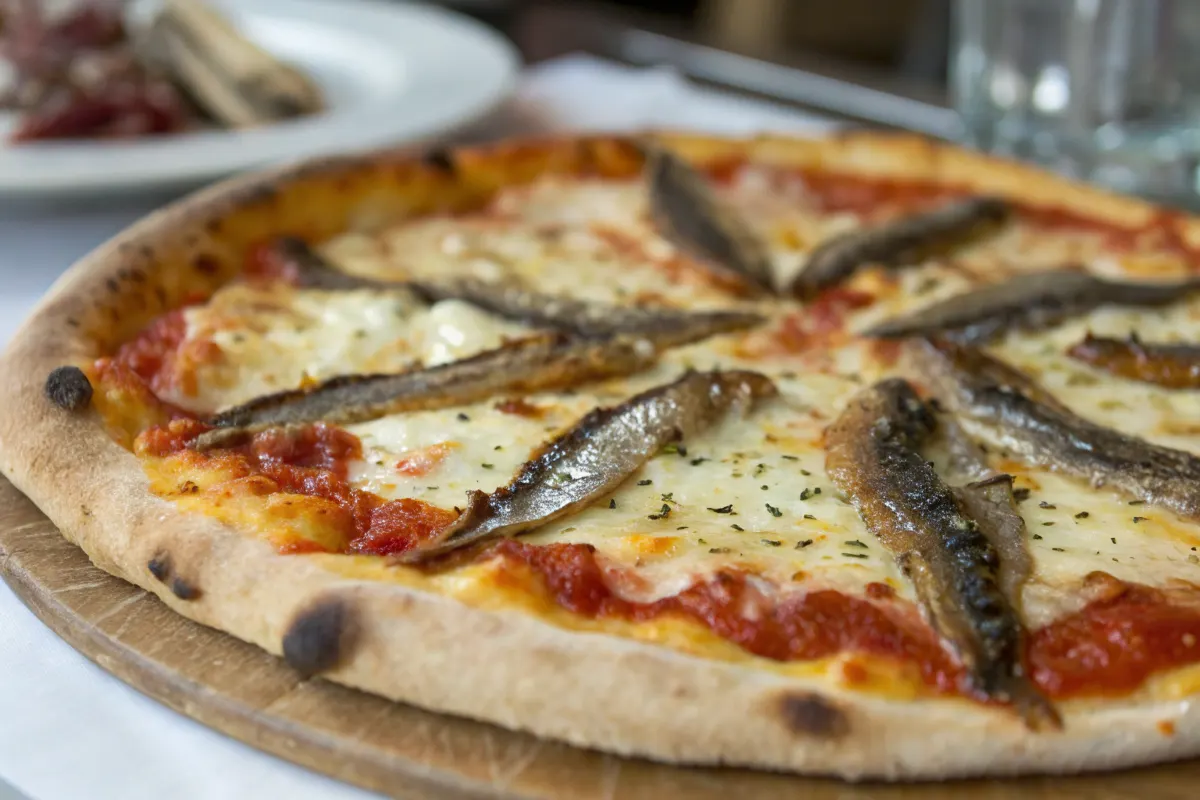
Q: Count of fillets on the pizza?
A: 9